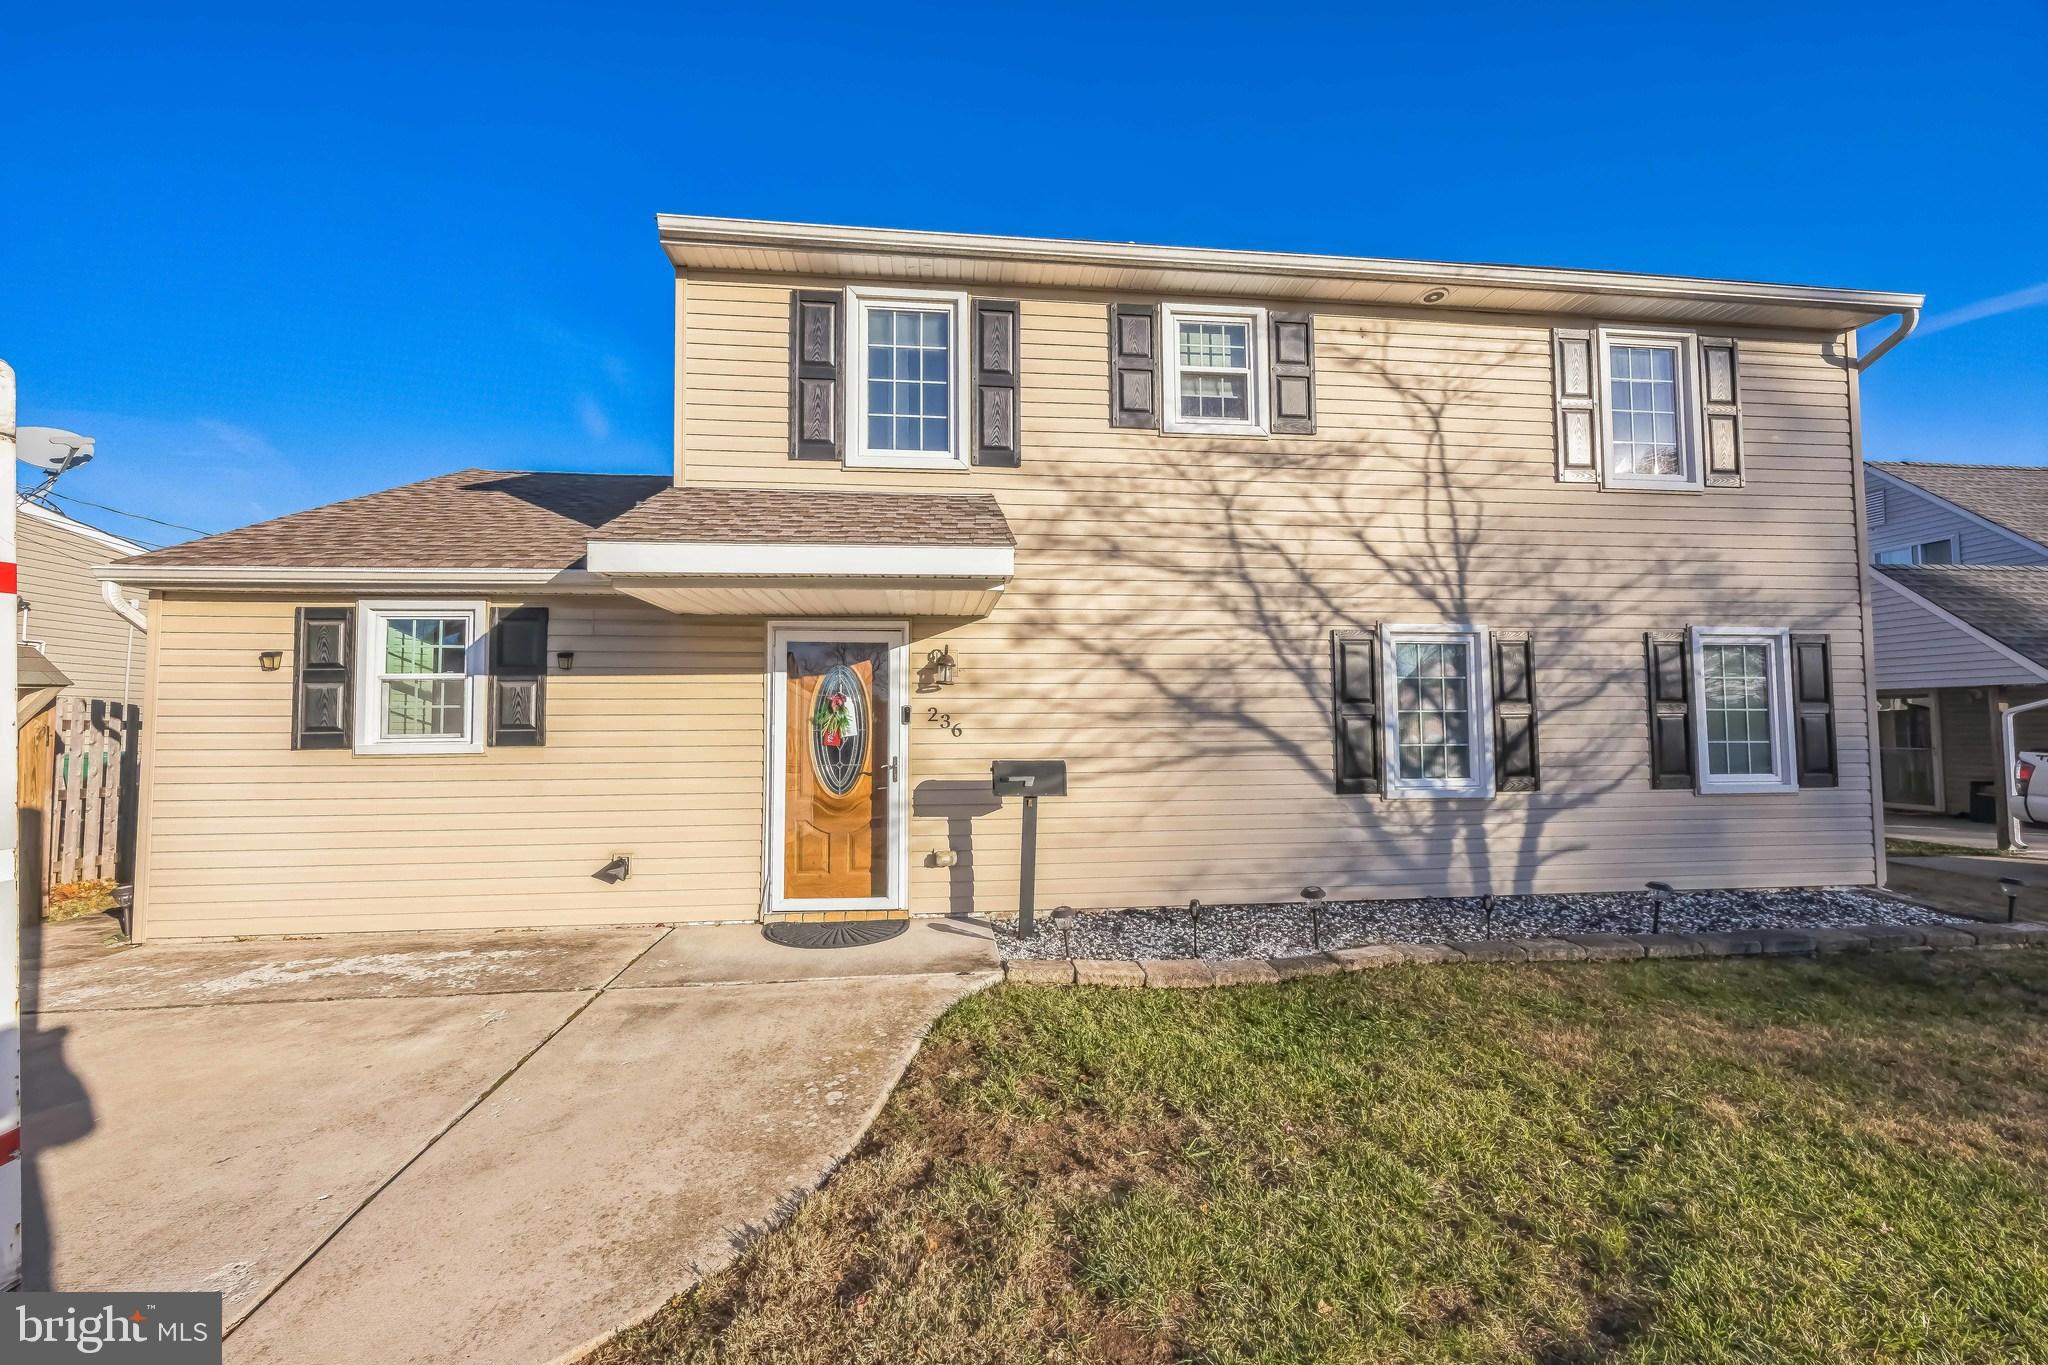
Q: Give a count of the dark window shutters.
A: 12